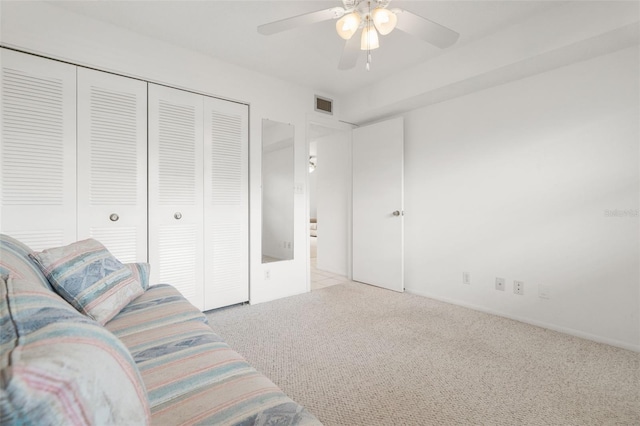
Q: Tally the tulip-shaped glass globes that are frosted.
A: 3